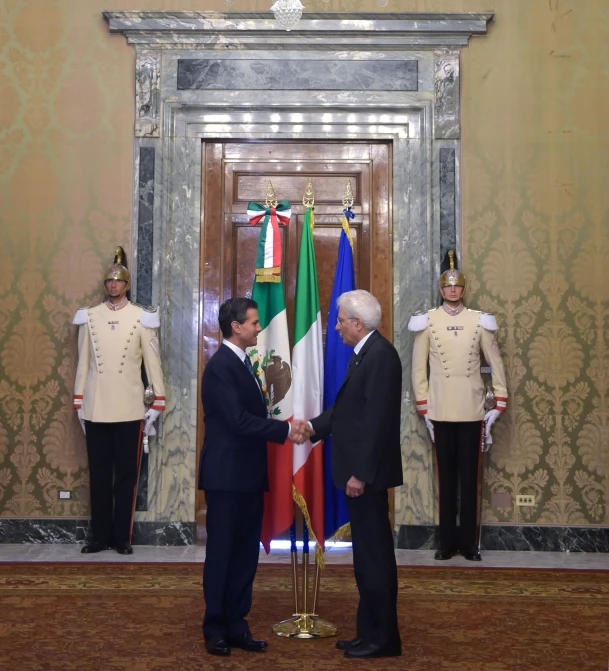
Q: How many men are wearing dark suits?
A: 2